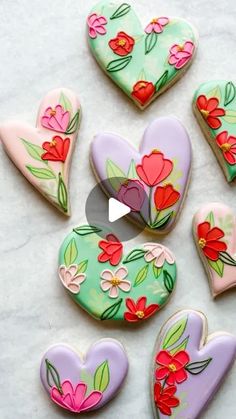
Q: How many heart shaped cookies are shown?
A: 8